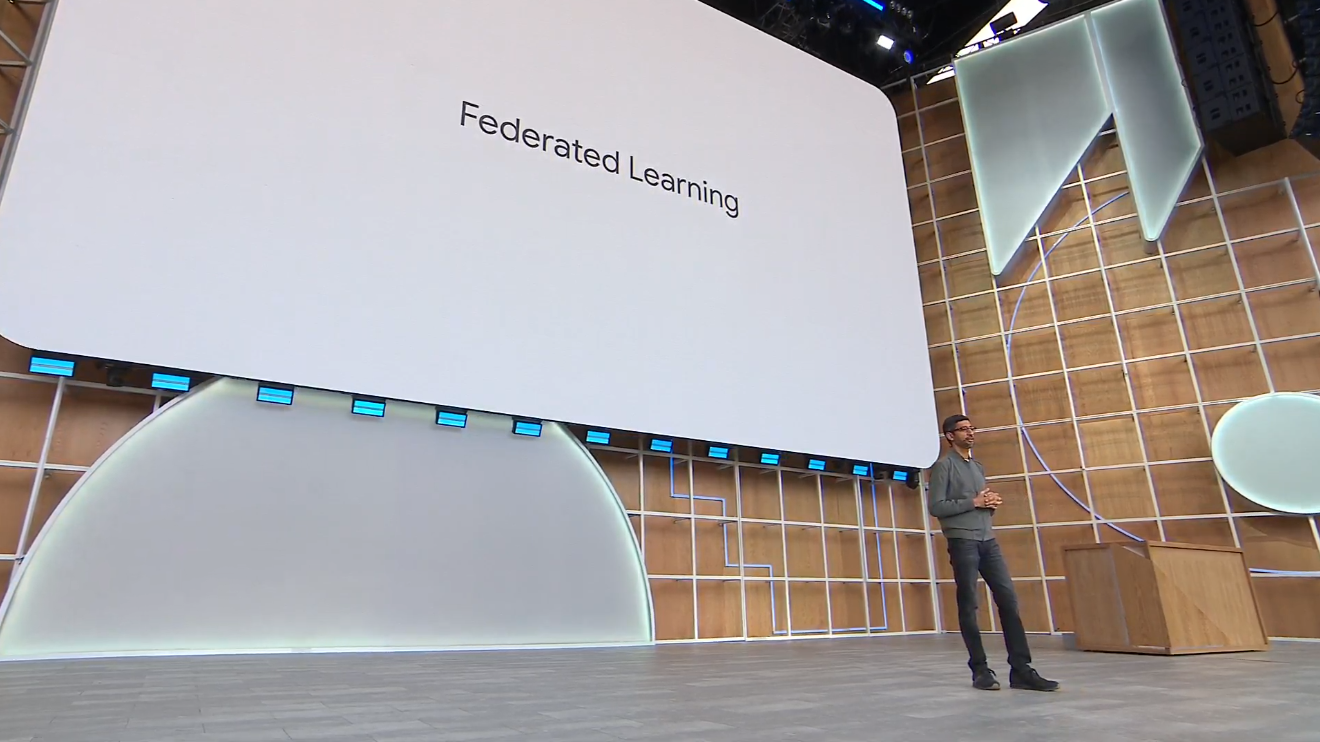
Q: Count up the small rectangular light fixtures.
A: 13